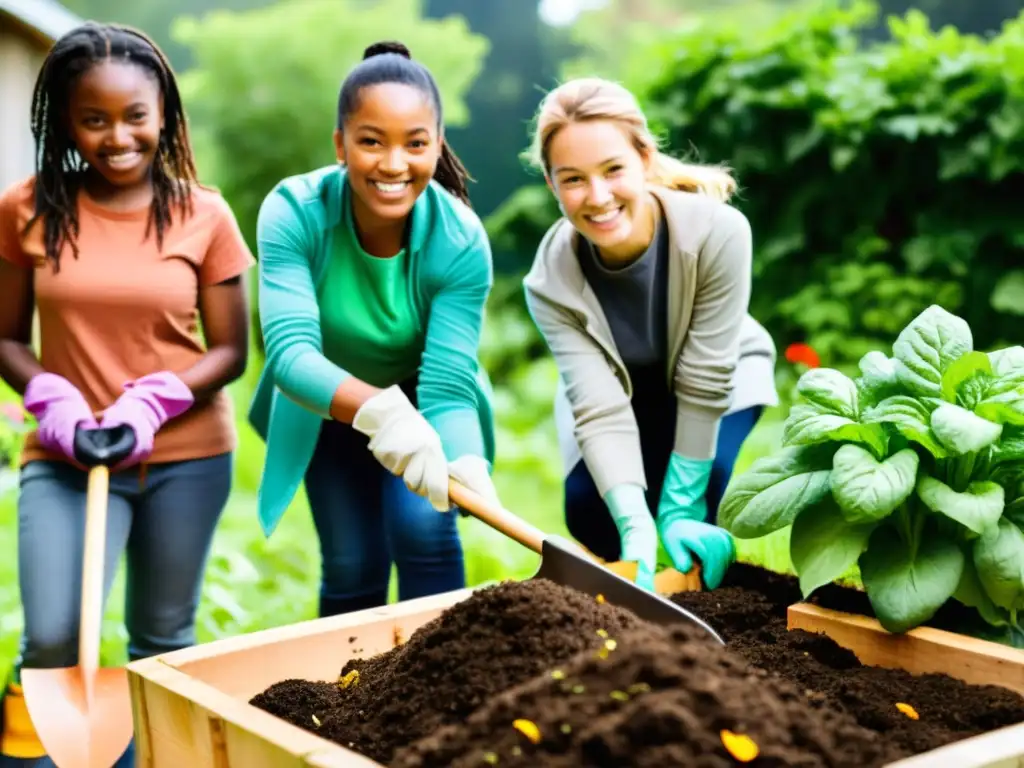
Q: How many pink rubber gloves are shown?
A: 2